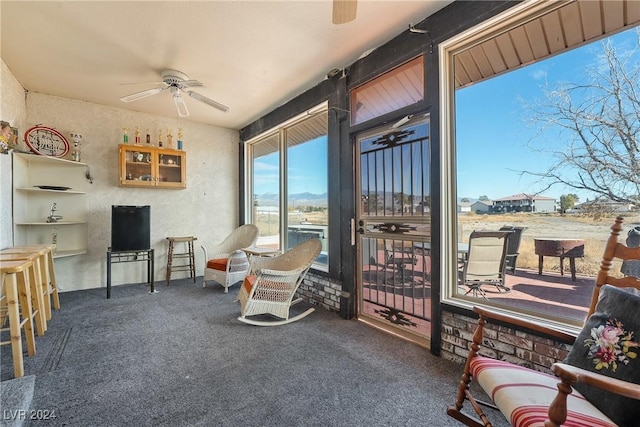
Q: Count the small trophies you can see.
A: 6